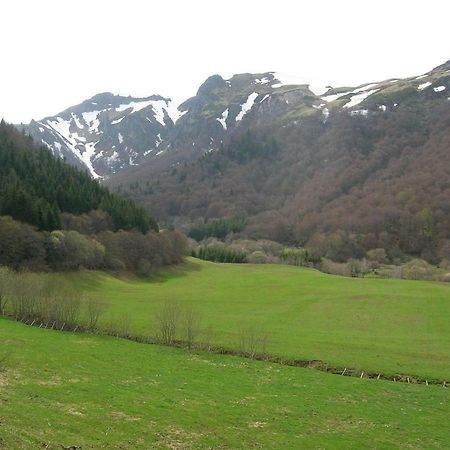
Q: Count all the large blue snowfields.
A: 0